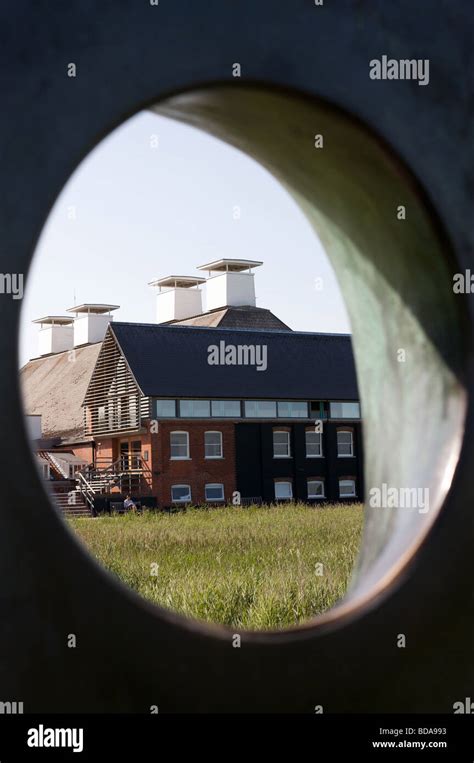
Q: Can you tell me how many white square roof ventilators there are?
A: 4